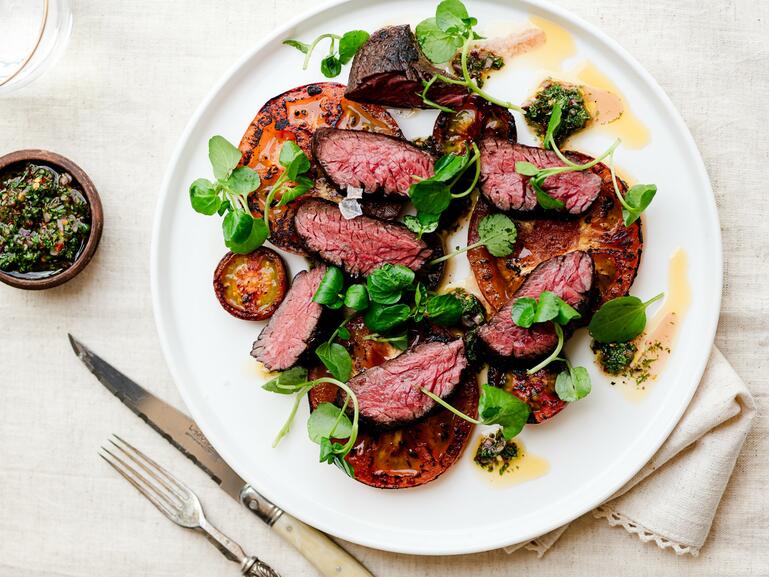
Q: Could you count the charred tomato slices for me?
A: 6